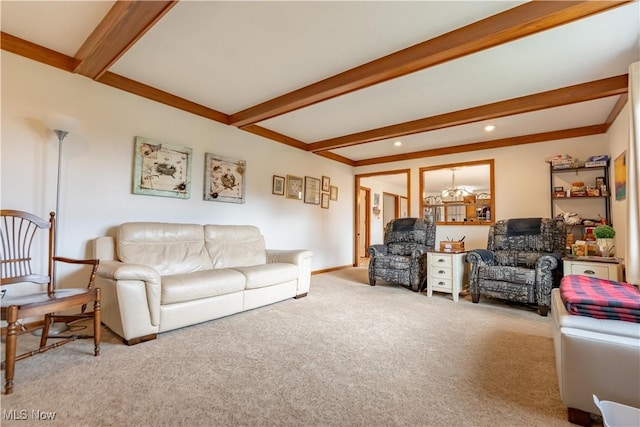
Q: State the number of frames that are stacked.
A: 2